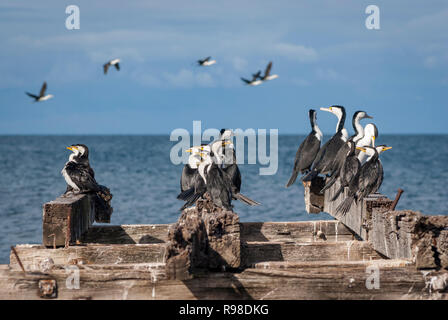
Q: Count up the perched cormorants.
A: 14